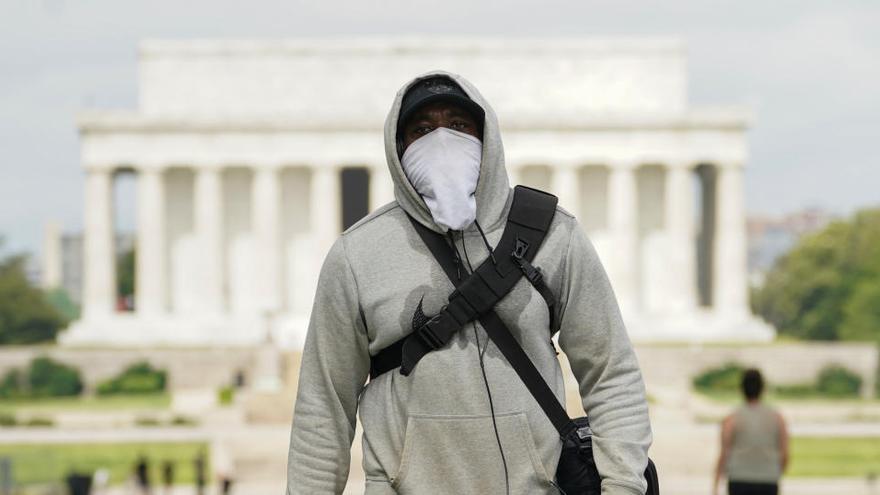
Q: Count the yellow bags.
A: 0